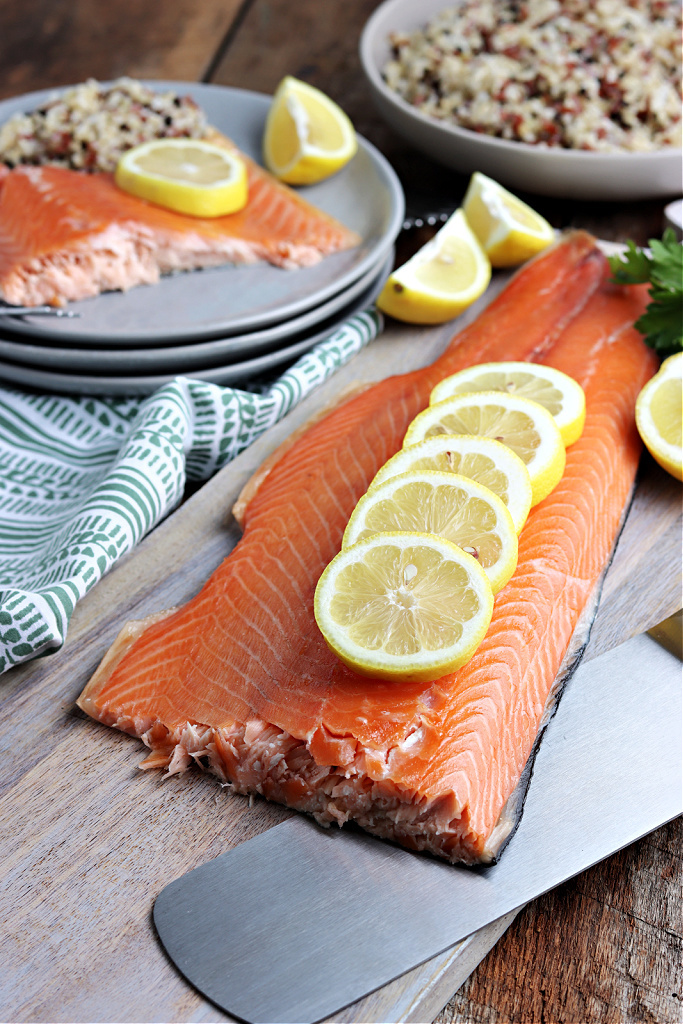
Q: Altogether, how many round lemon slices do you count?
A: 6